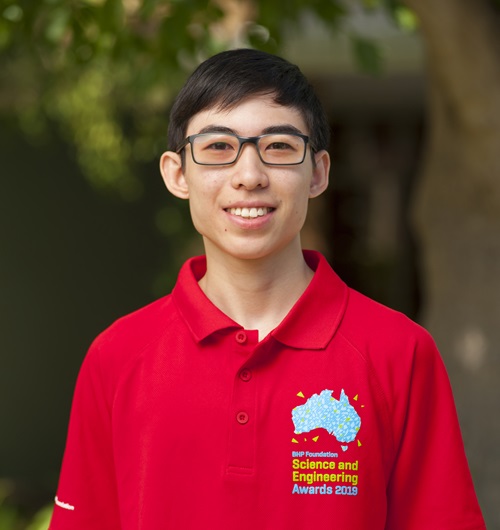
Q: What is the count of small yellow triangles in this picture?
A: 7